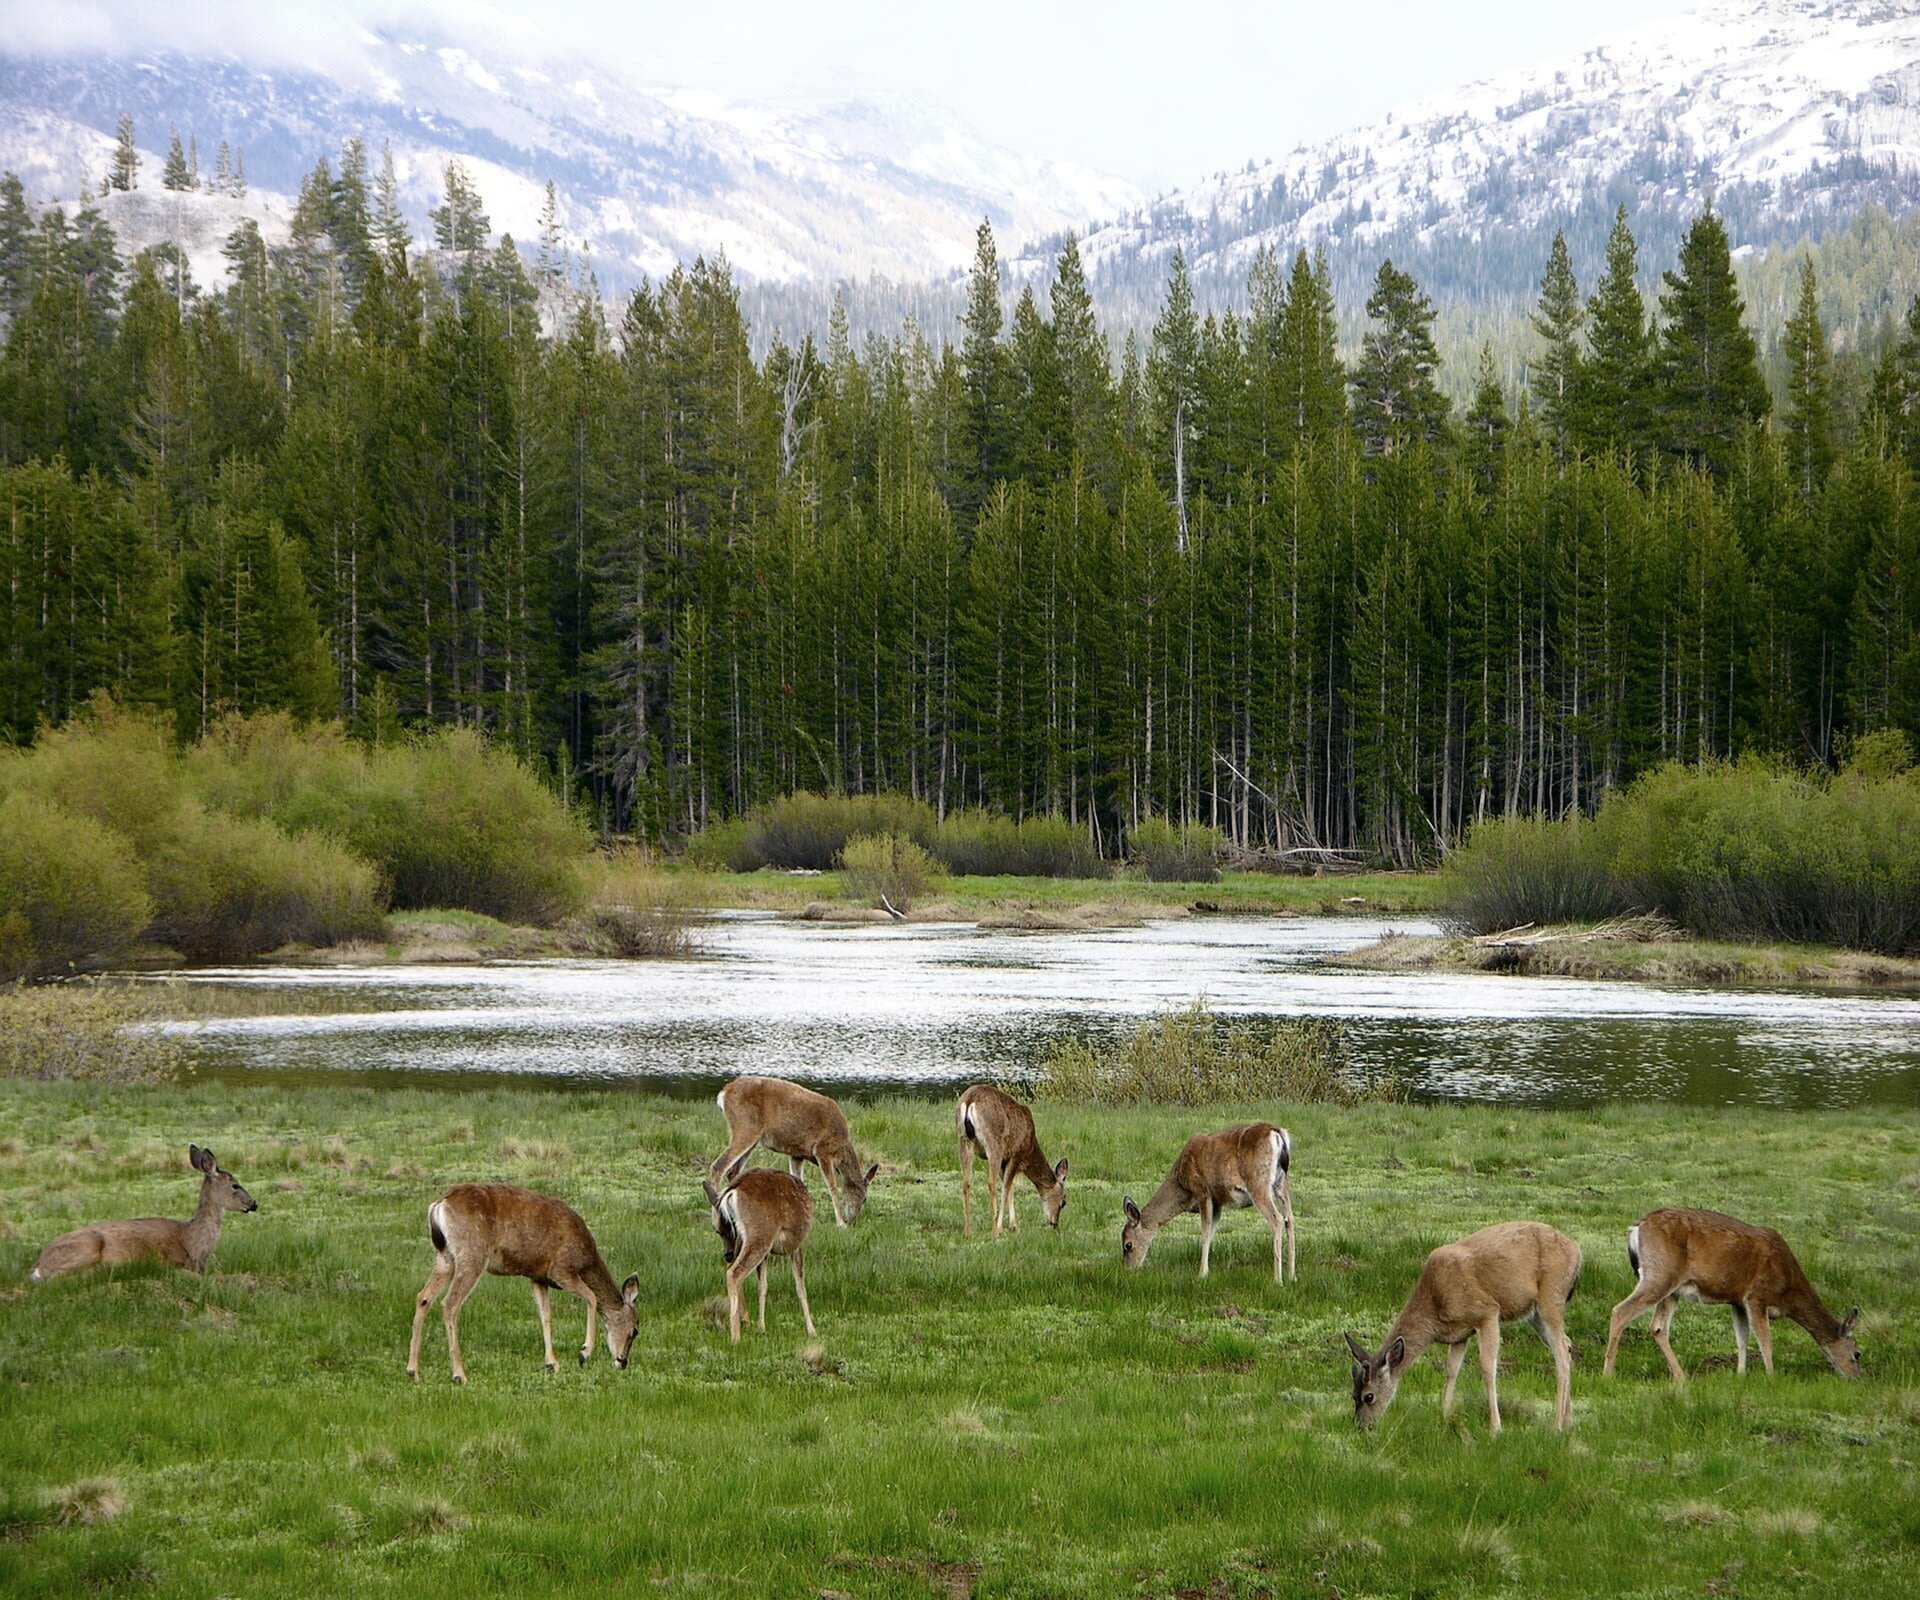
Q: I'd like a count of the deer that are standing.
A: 7